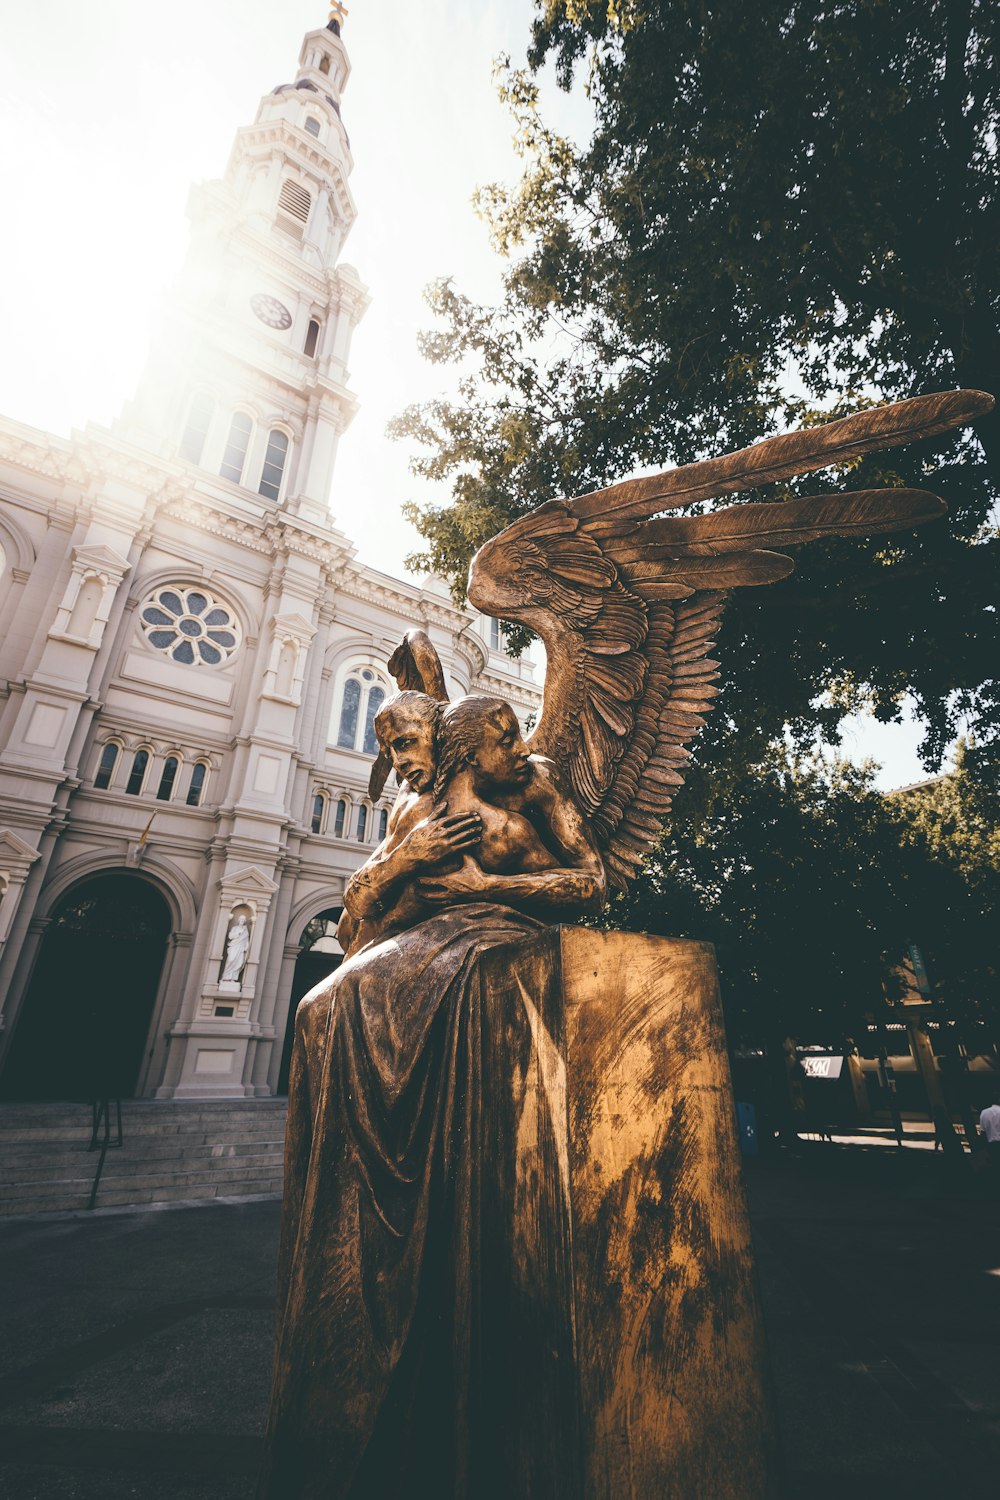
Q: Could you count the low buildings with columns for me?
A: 1